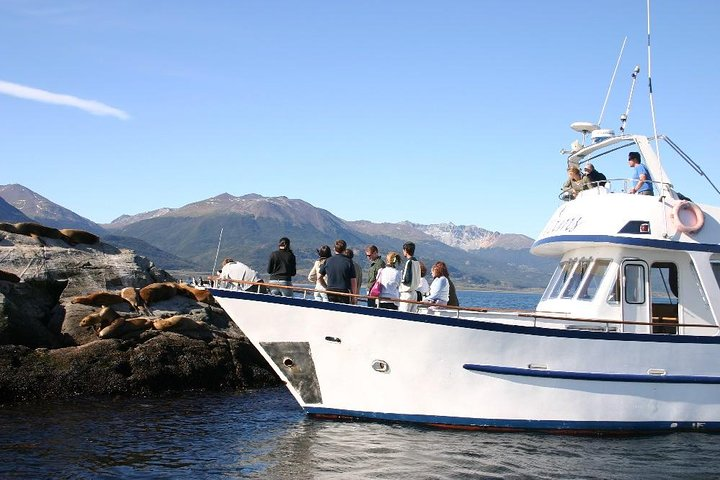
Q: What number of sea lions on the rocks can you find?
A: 11